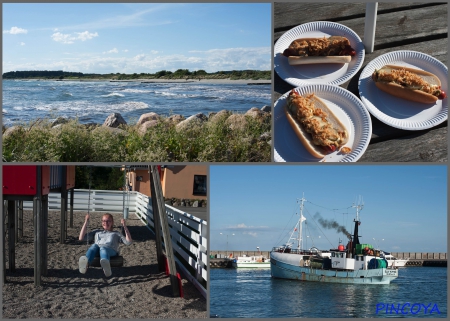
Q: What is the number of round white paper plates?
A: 3